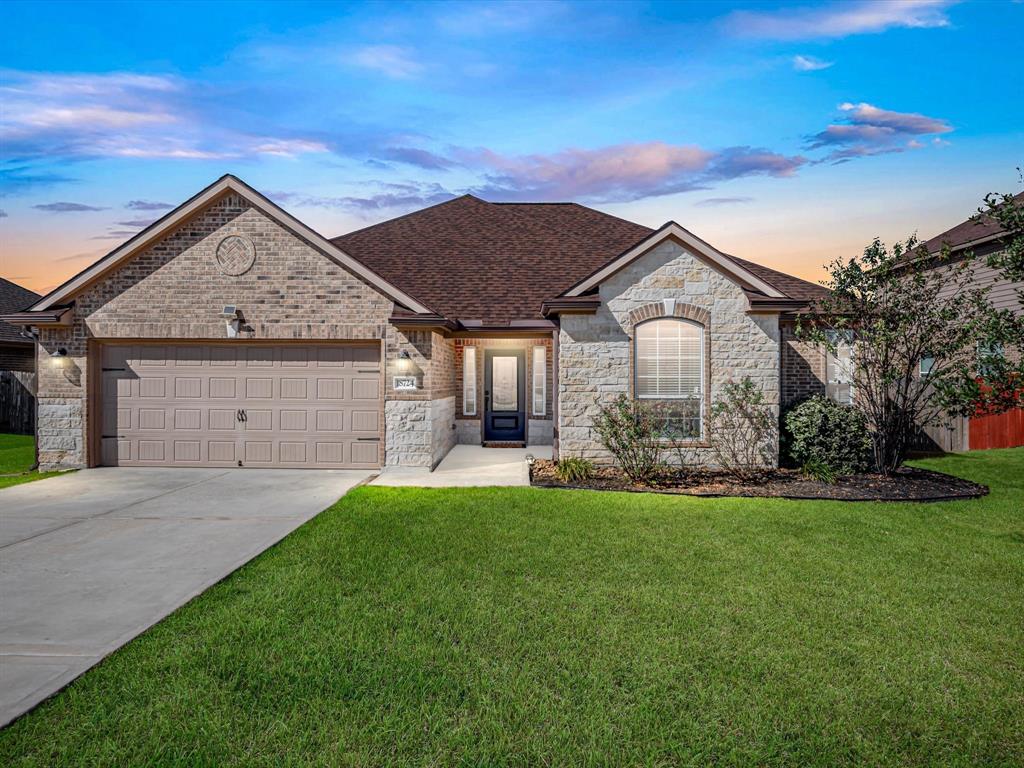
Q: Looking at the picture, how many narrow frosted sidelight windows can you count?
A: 2